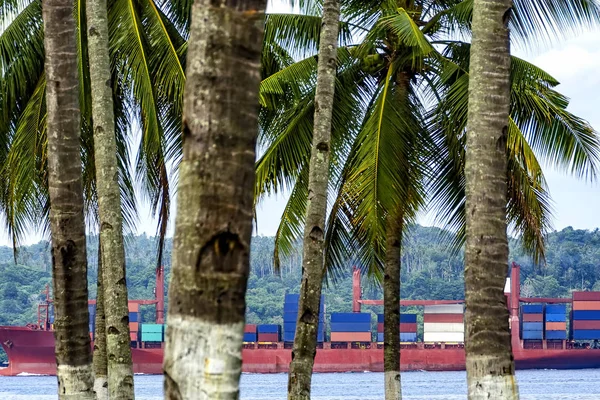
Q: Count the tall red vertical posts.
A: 3